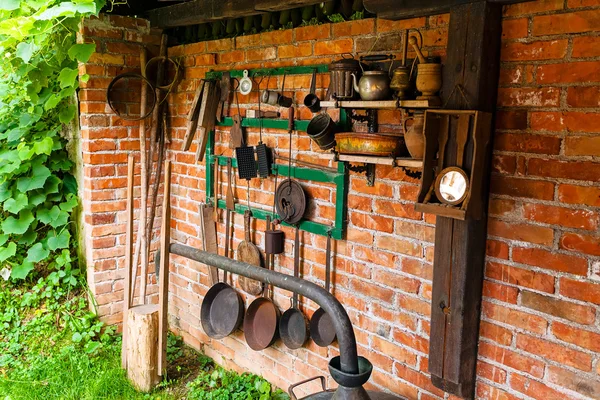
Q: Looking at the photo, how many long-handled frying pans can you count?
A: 4